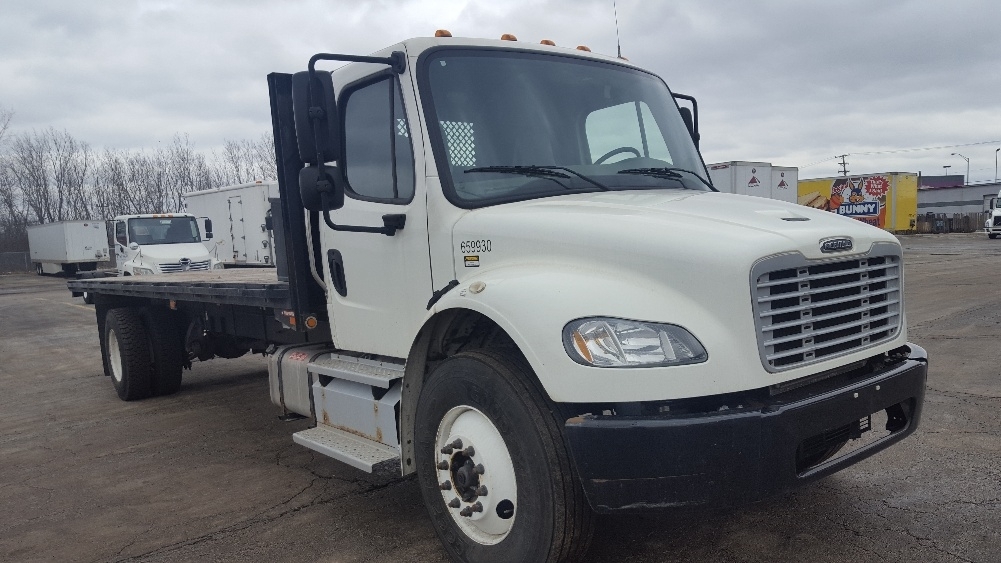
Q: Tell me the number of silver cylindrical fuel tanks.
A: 1